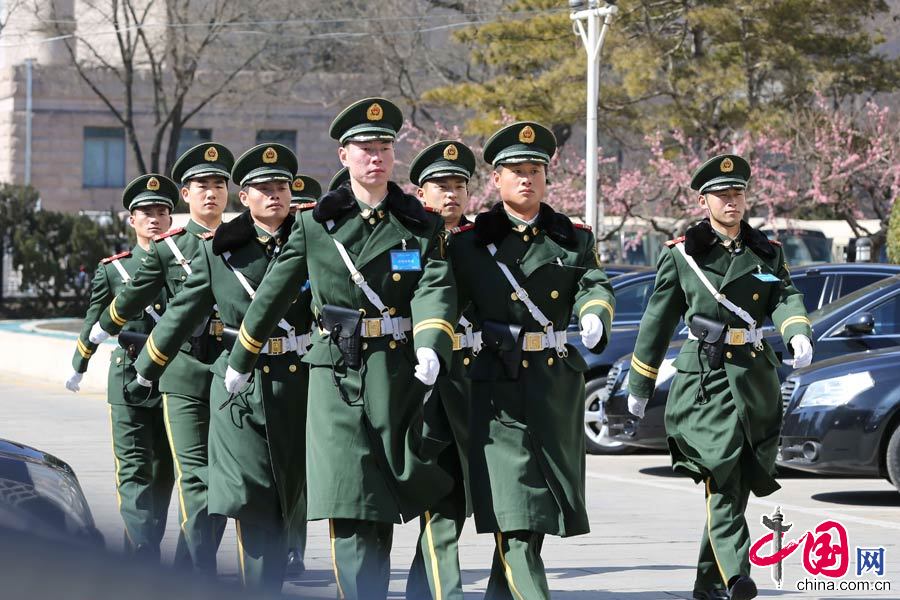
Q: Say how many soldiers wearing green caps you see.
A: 9